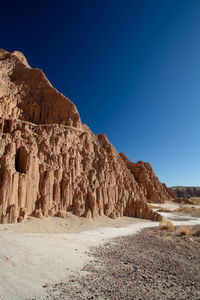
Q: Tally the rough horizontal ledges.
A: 1